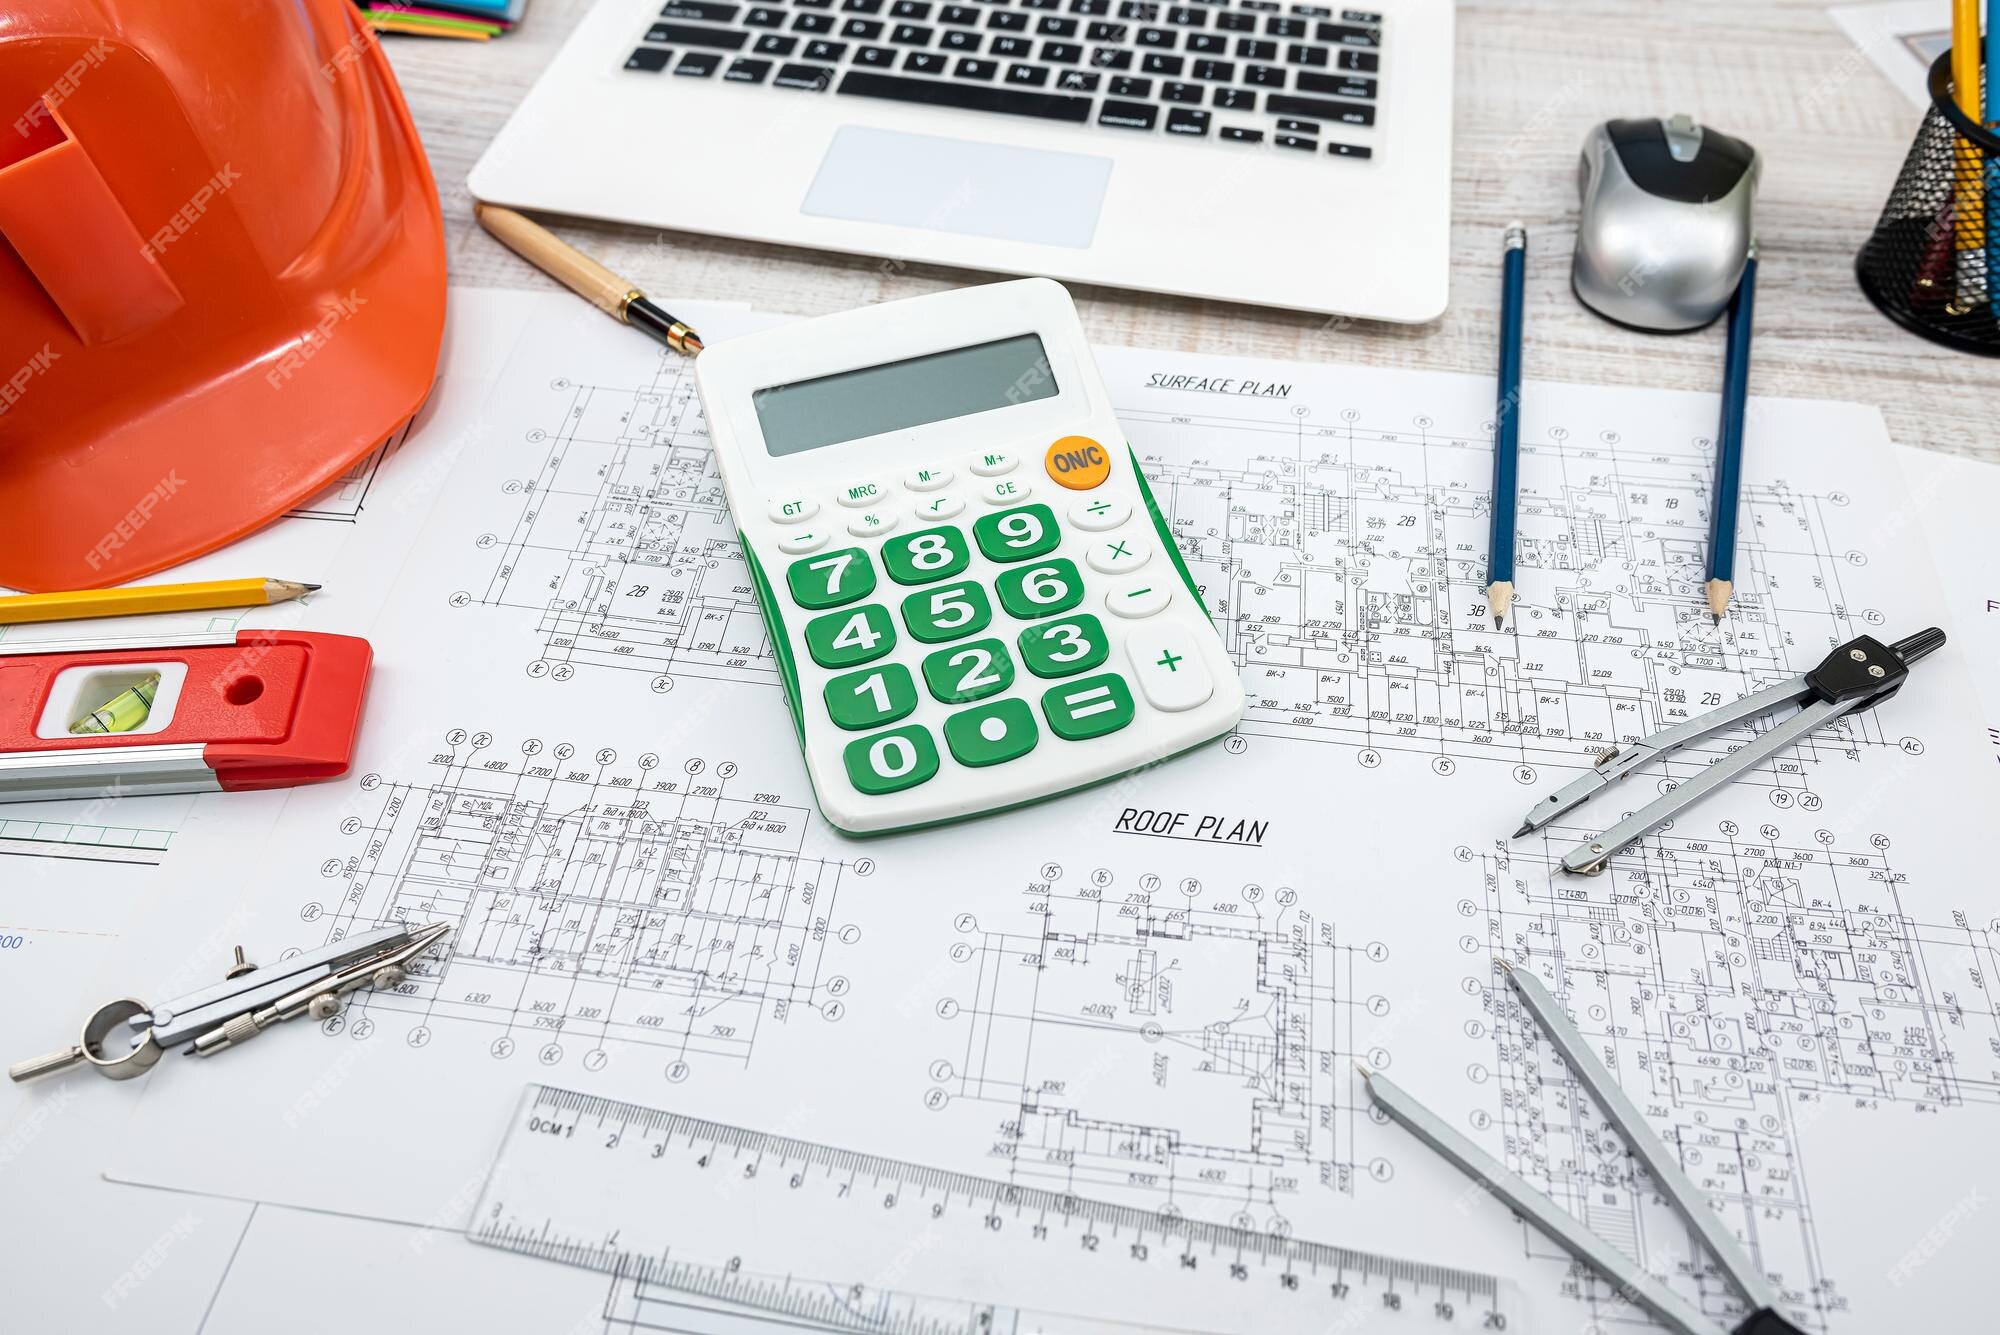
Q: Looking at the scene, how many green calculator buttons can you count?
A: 12